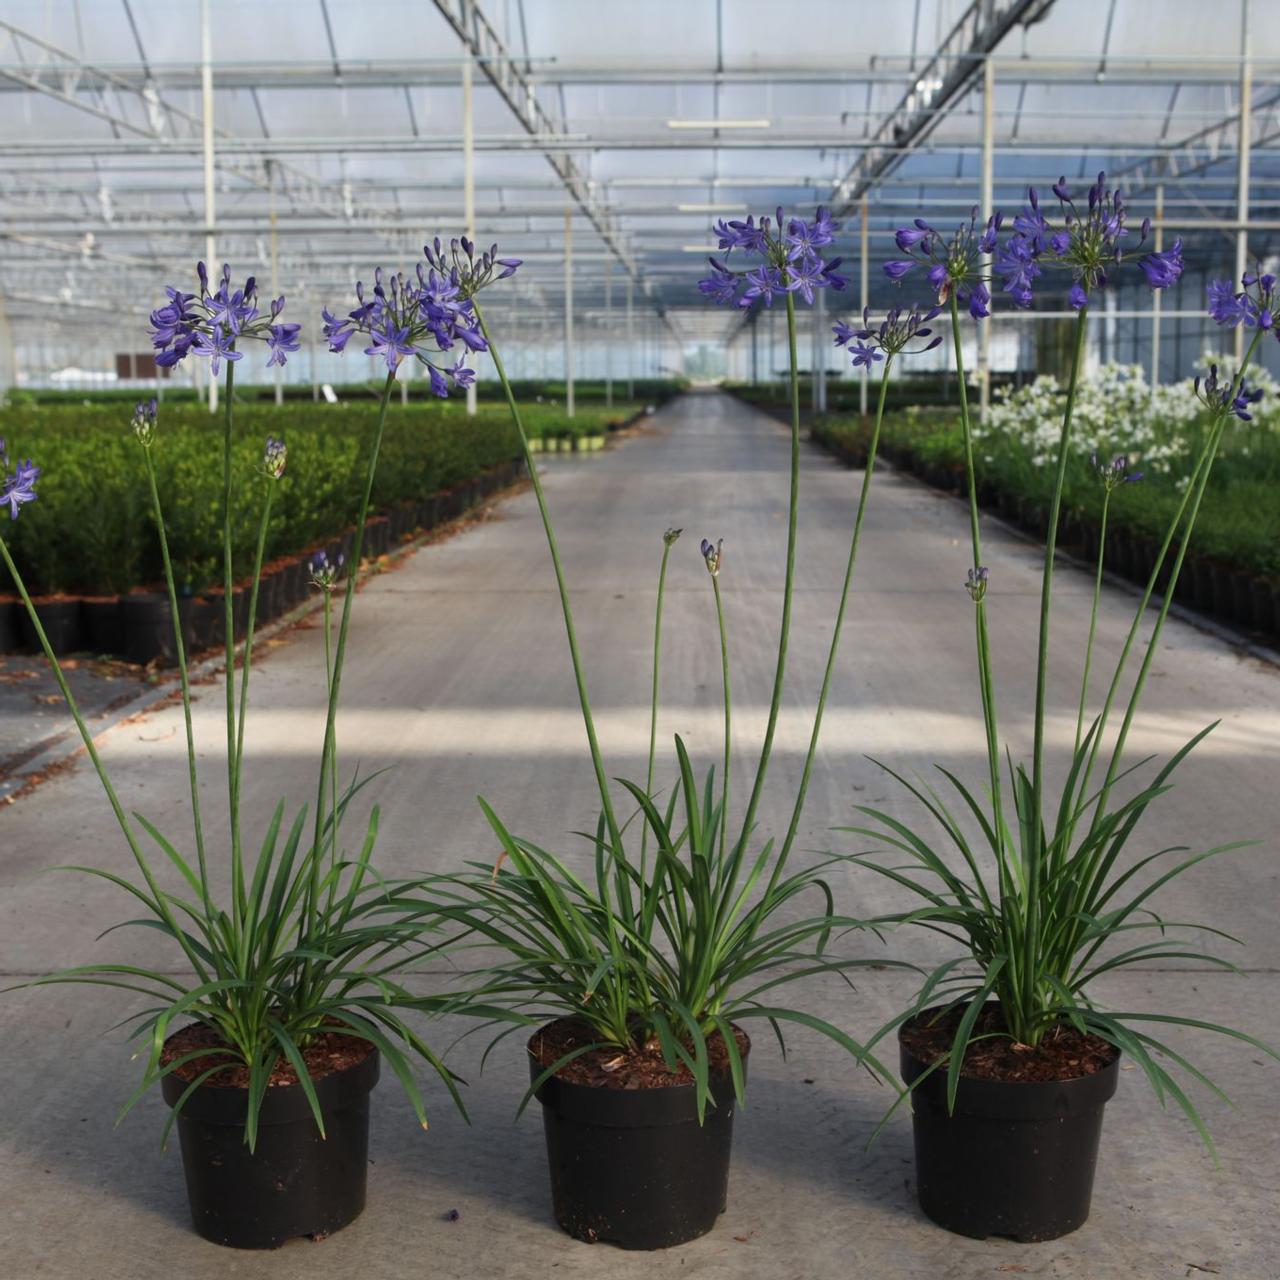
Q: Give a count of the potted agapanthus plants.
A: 3